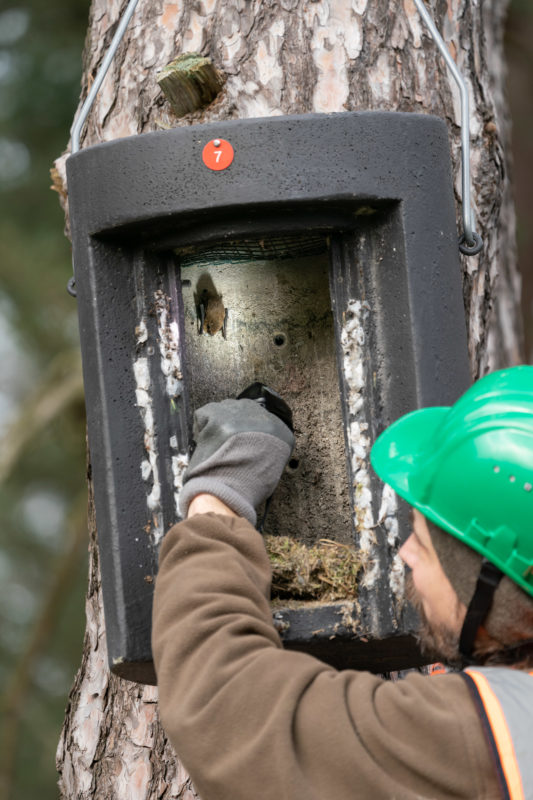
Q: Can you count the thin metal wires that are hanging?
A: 2